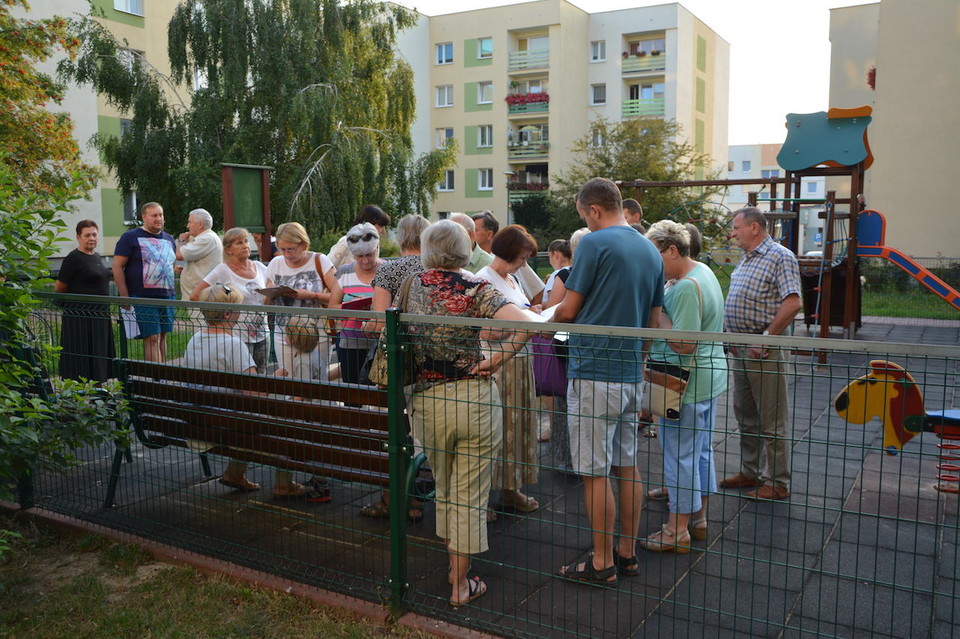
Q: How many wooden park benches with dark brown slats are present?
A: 1